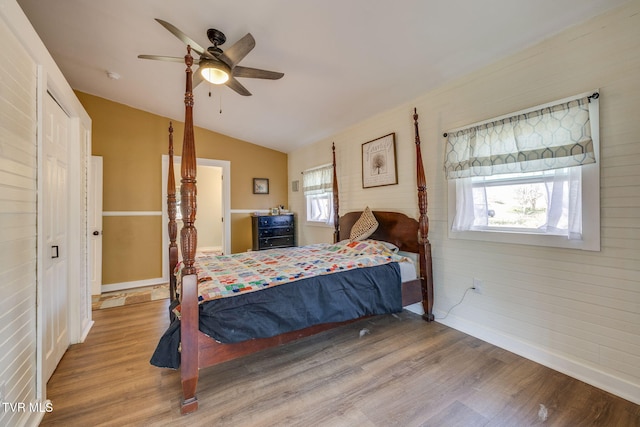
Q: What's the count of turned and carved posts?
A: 4